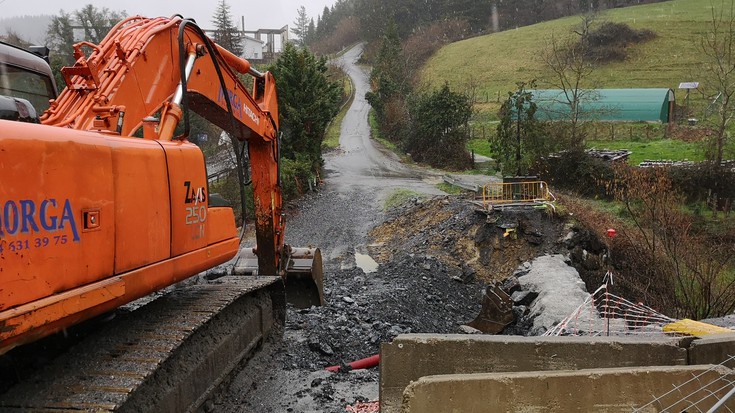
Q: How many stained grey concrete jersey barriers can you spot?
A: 3